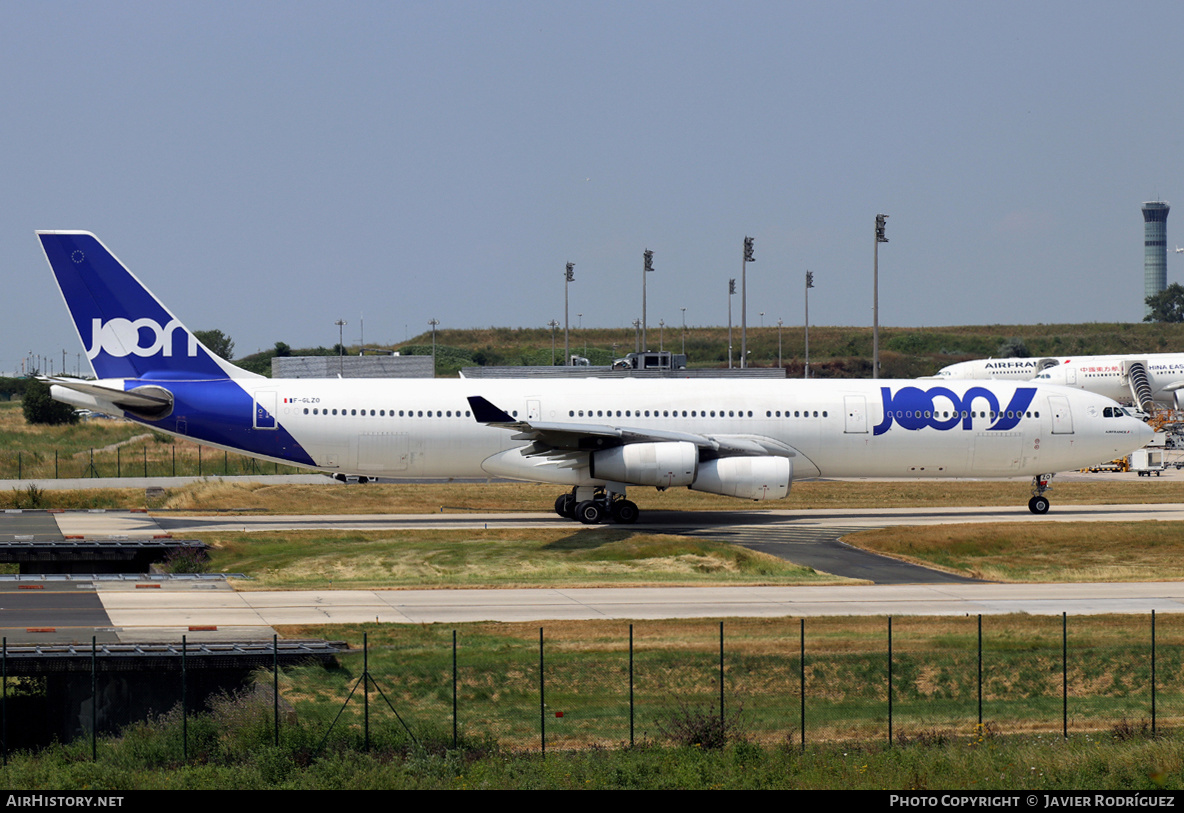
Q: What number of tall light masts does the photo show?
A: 6